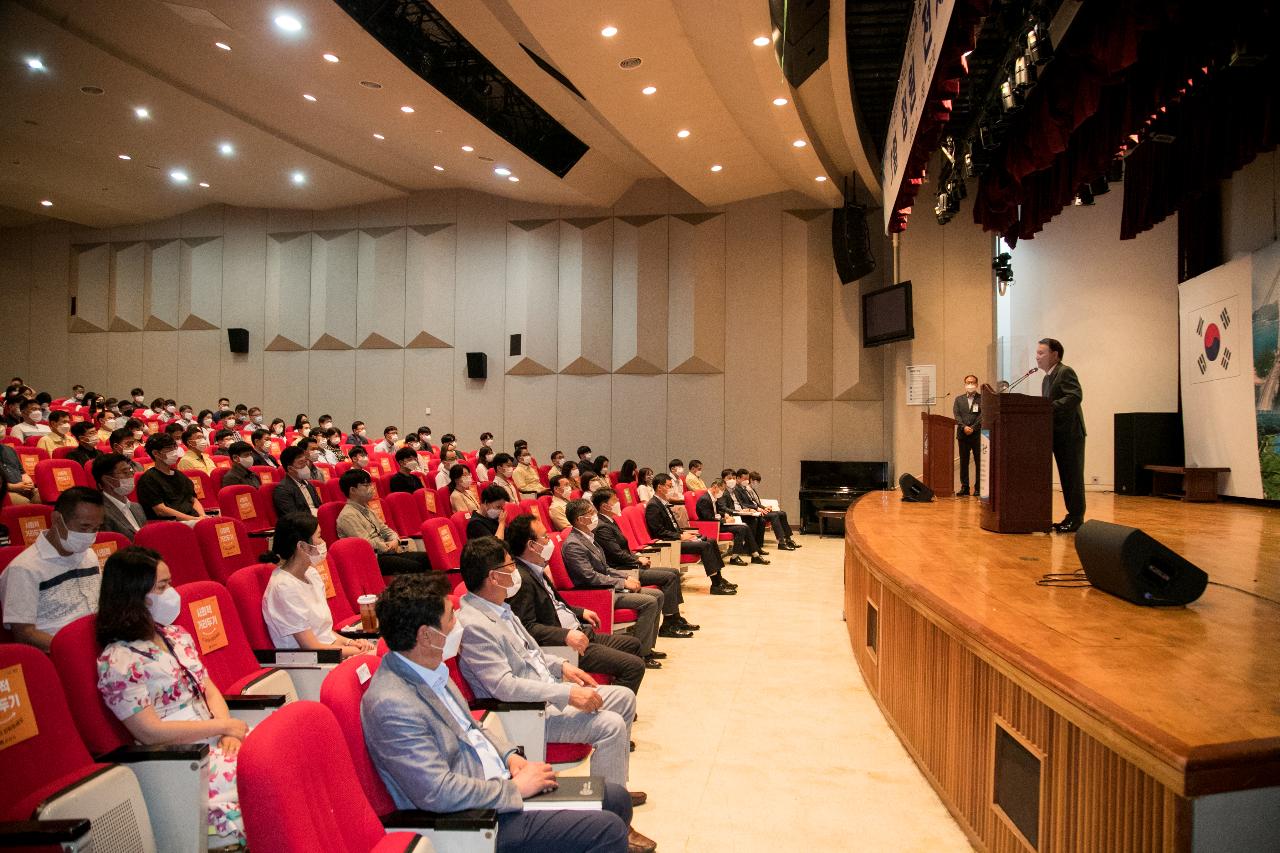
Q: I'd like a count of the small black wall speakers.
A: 2